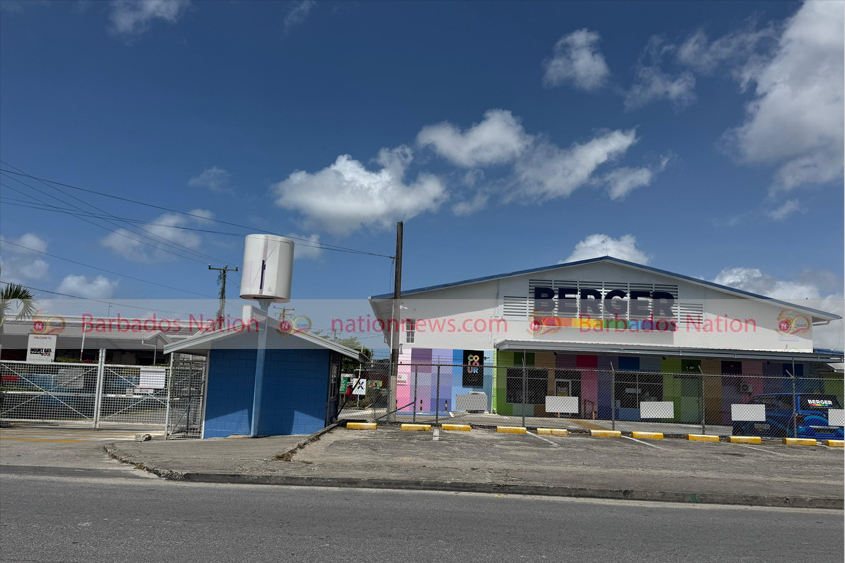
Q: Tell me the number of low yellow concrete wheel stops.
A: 11